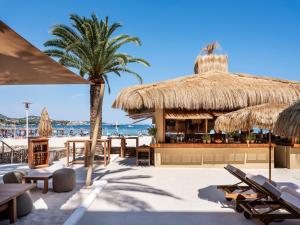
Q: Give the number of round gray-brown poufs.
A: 3